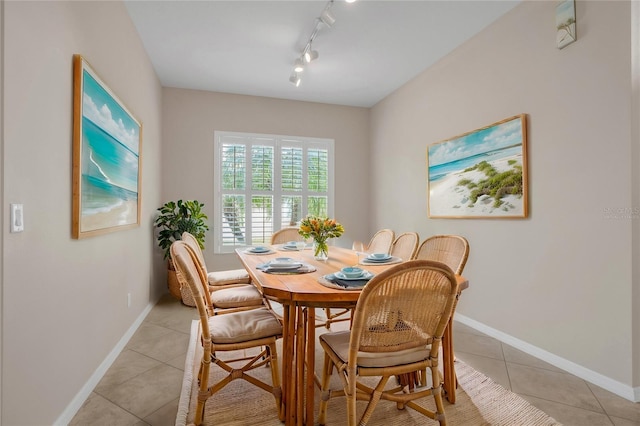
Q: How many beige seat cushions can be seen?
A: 4